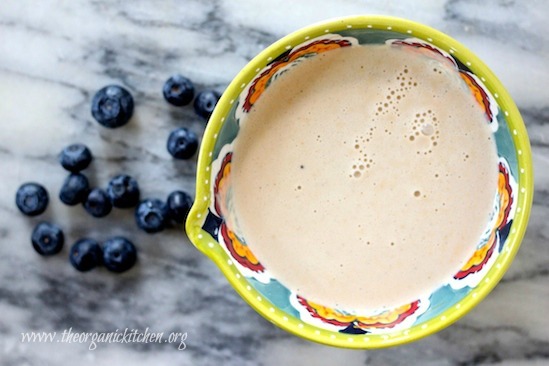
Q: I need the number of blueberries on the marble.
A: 14